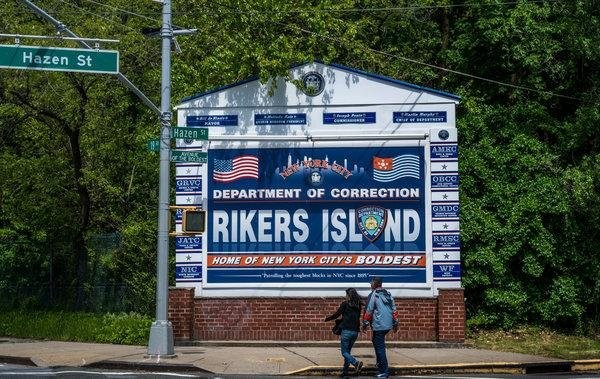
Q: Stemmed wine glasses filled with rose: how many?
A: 0